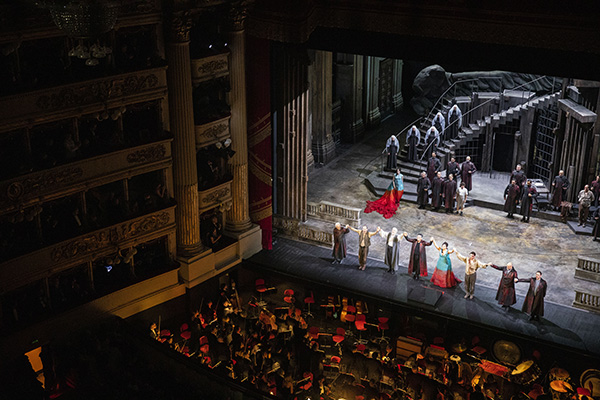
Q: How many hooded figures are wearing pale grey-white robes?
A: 5